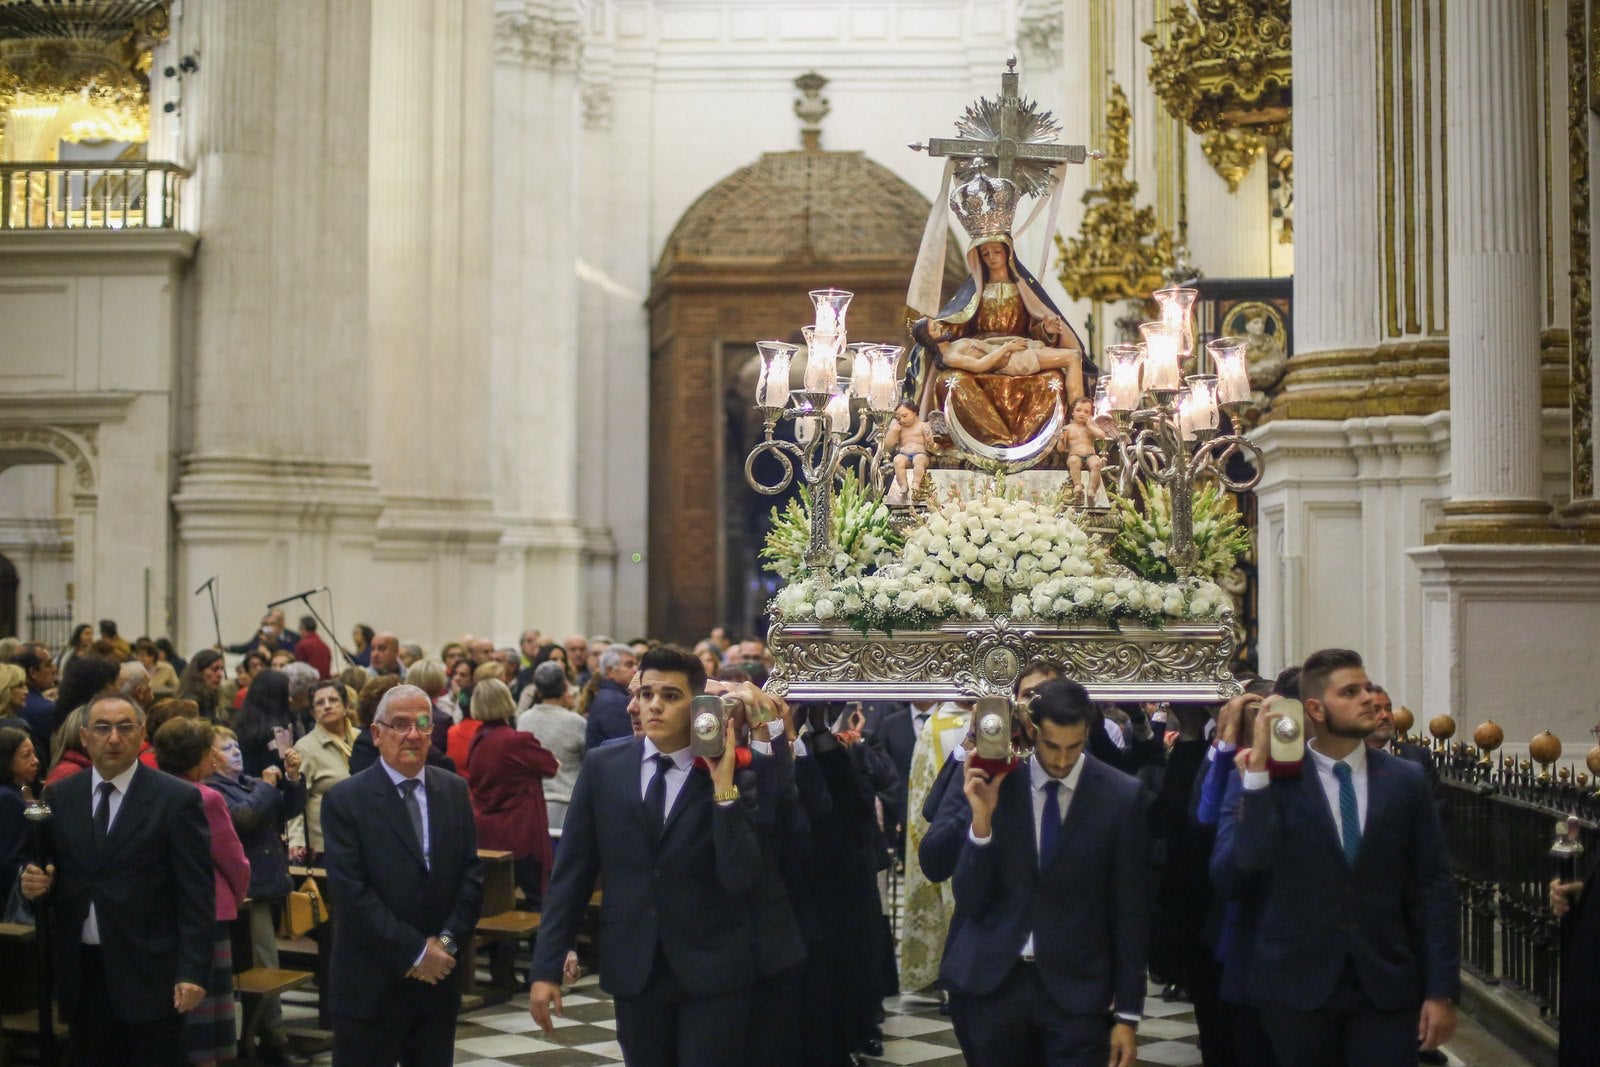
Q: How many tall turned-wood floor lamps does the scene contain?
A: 0